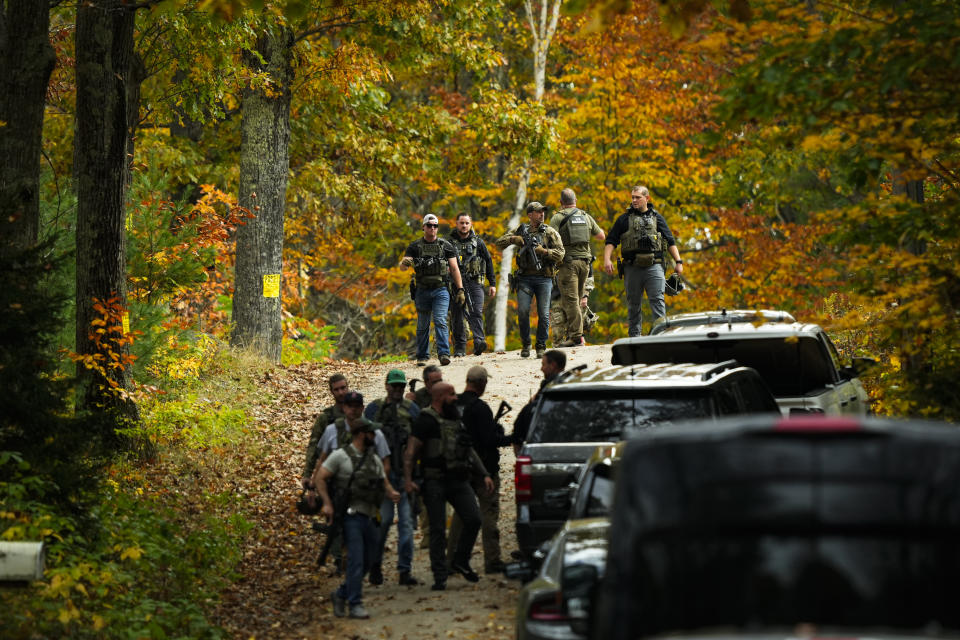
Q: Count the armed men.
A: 13